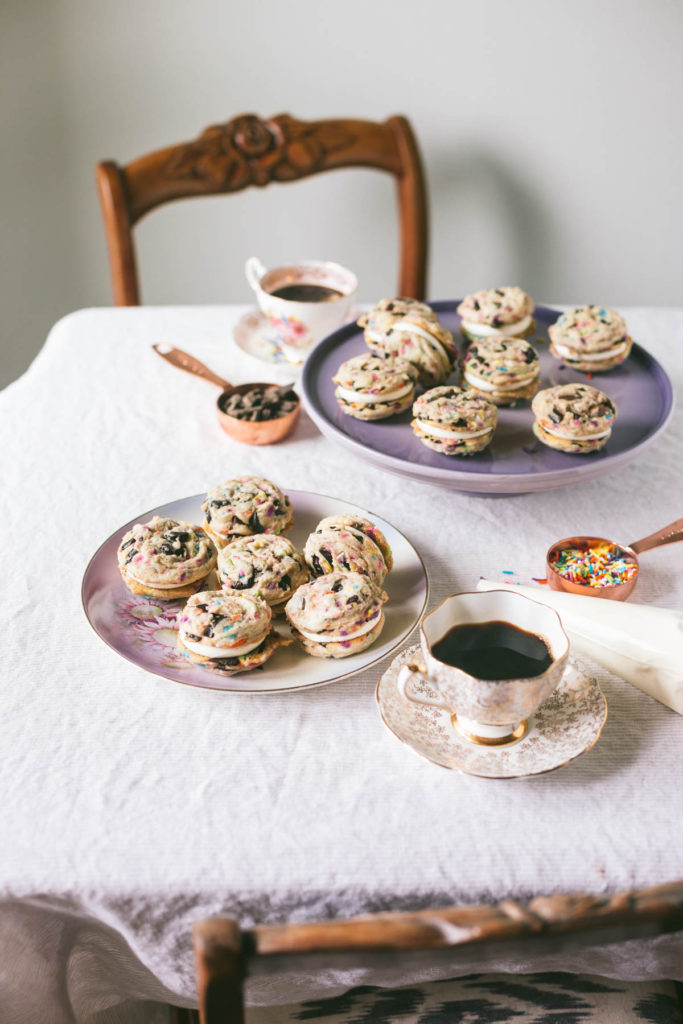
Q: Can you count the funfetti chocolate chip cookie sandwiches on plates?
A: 14